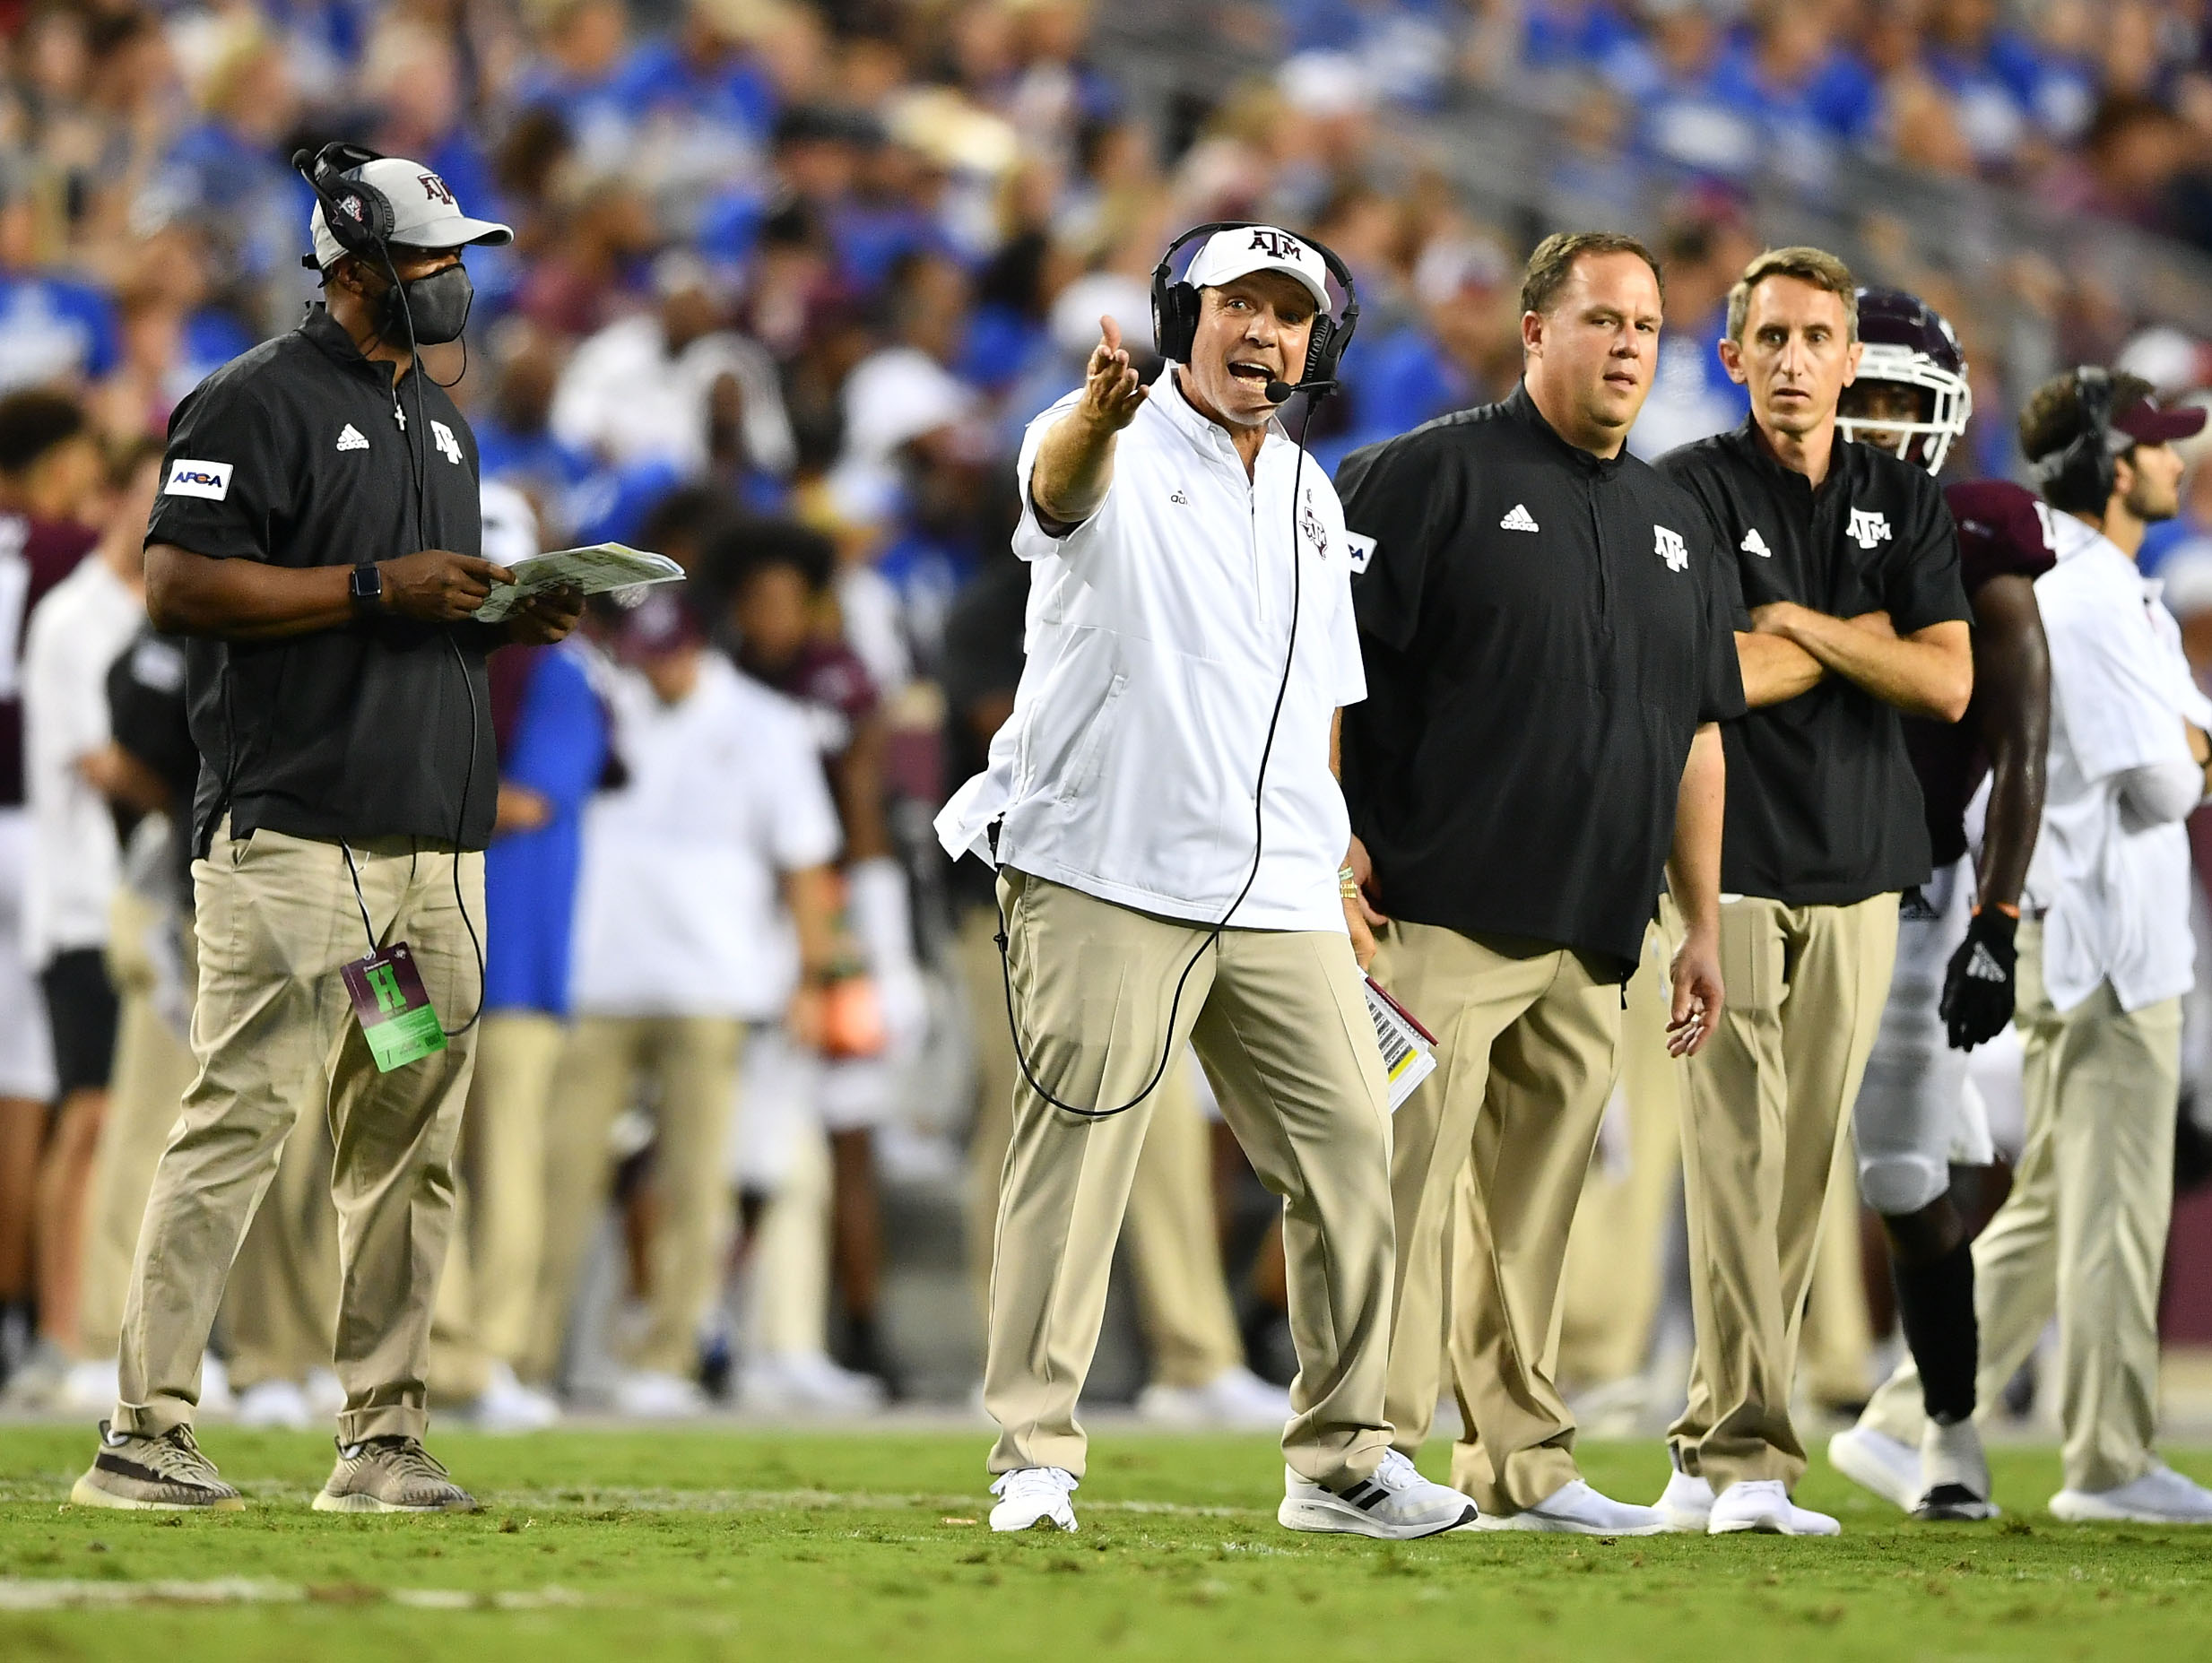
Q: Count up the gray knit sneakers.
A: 2